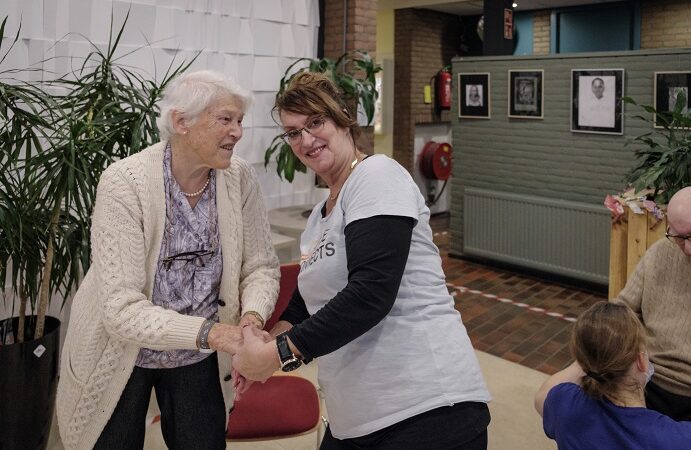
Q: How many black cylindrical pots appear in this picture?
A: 1